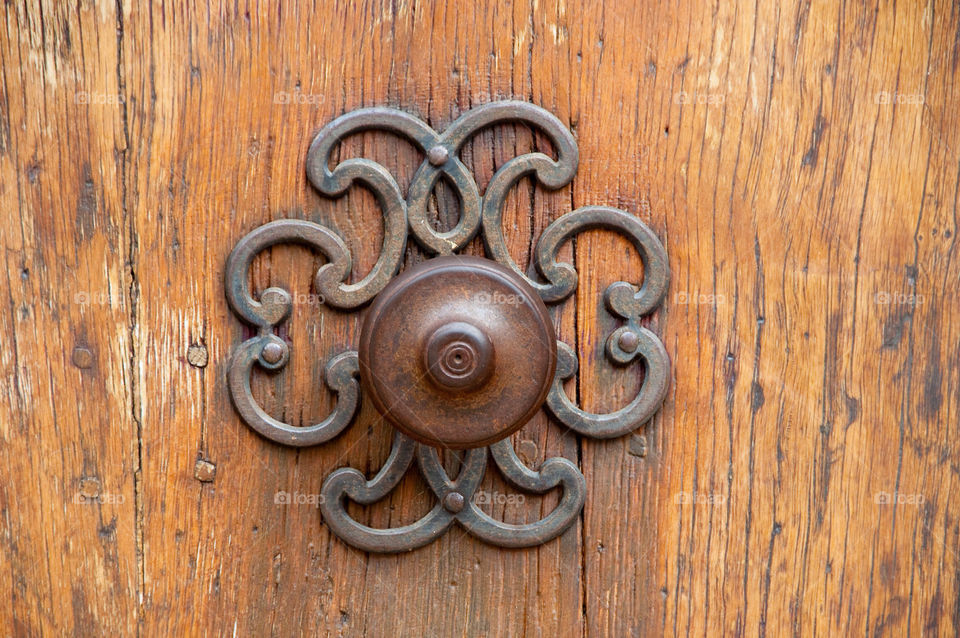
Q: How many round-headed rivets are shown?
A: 4